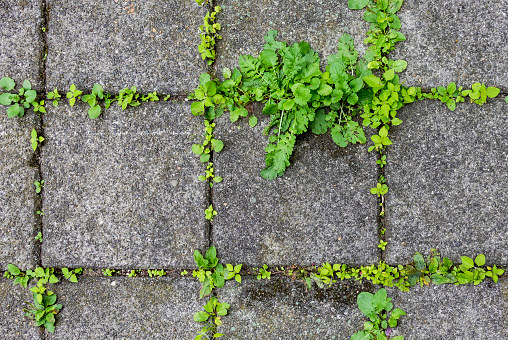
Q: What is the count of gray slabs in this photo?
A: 12